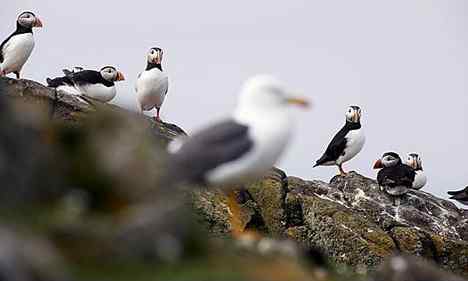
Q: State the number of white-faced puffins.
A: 6